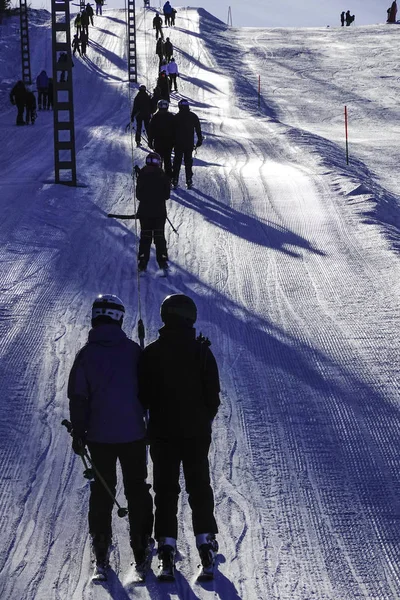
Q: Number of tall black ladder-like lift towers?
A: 3